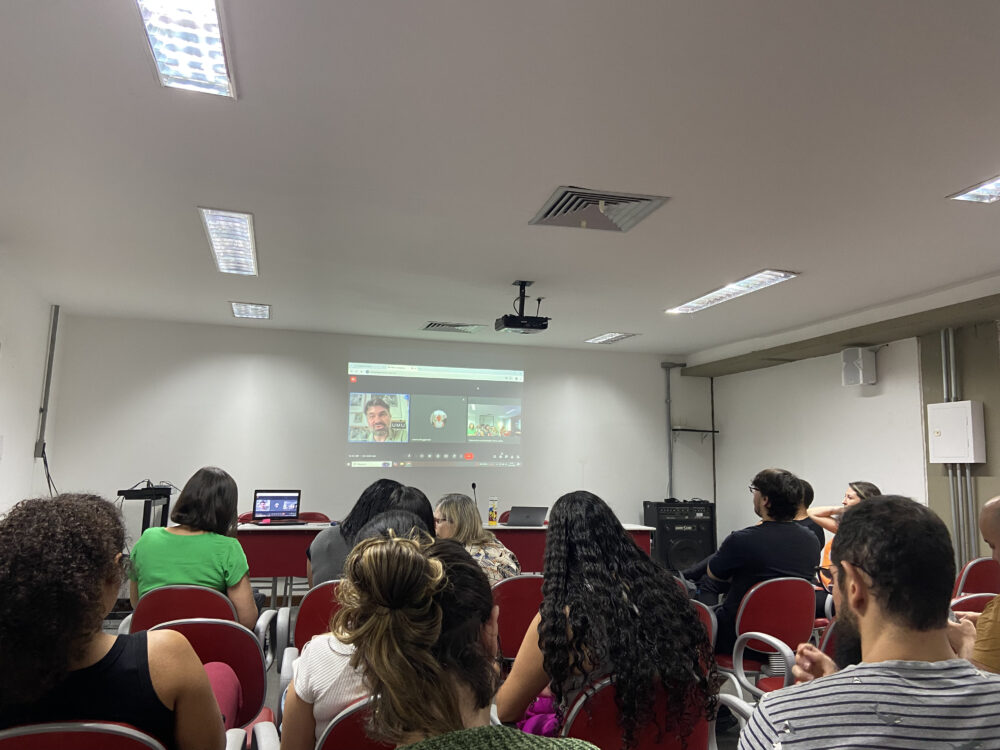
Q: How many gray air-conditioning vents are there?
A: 2